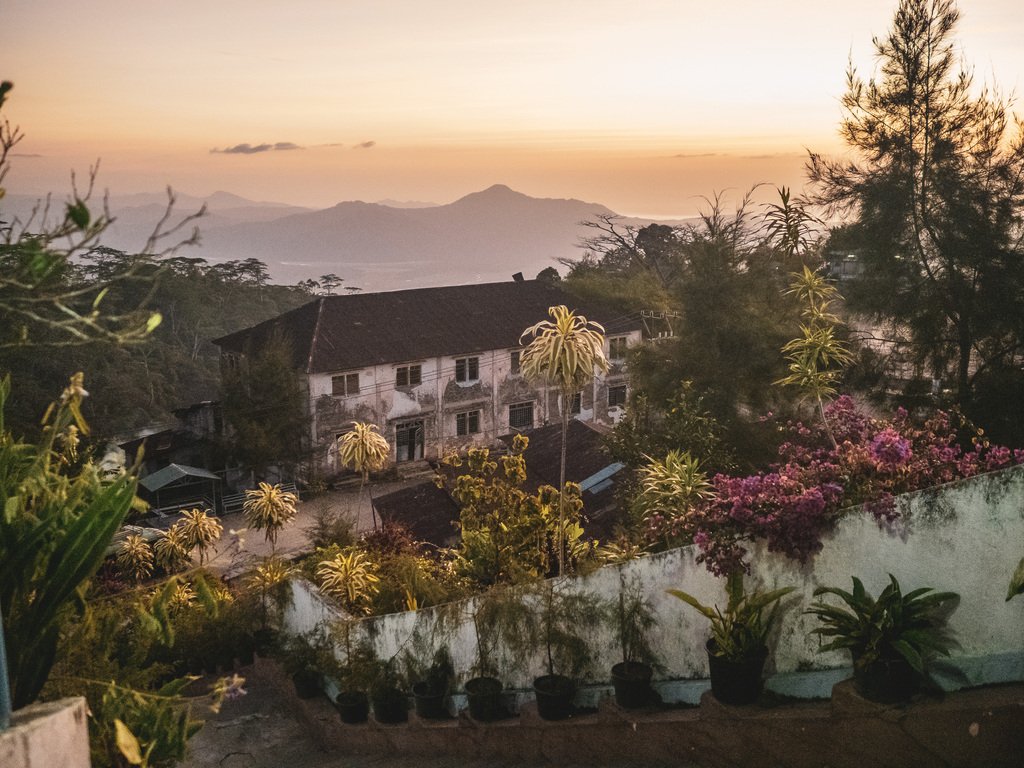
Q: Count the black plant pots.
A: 9